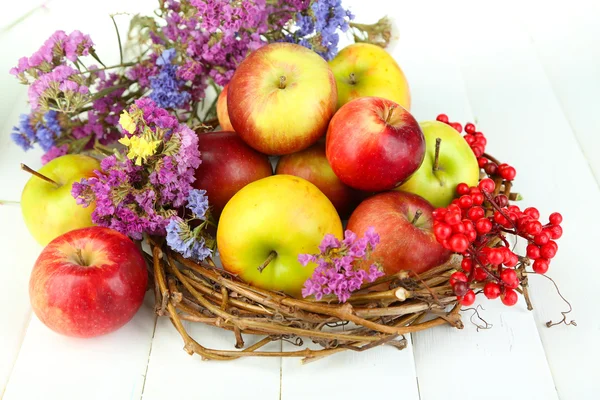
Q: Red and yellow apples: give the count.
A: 11